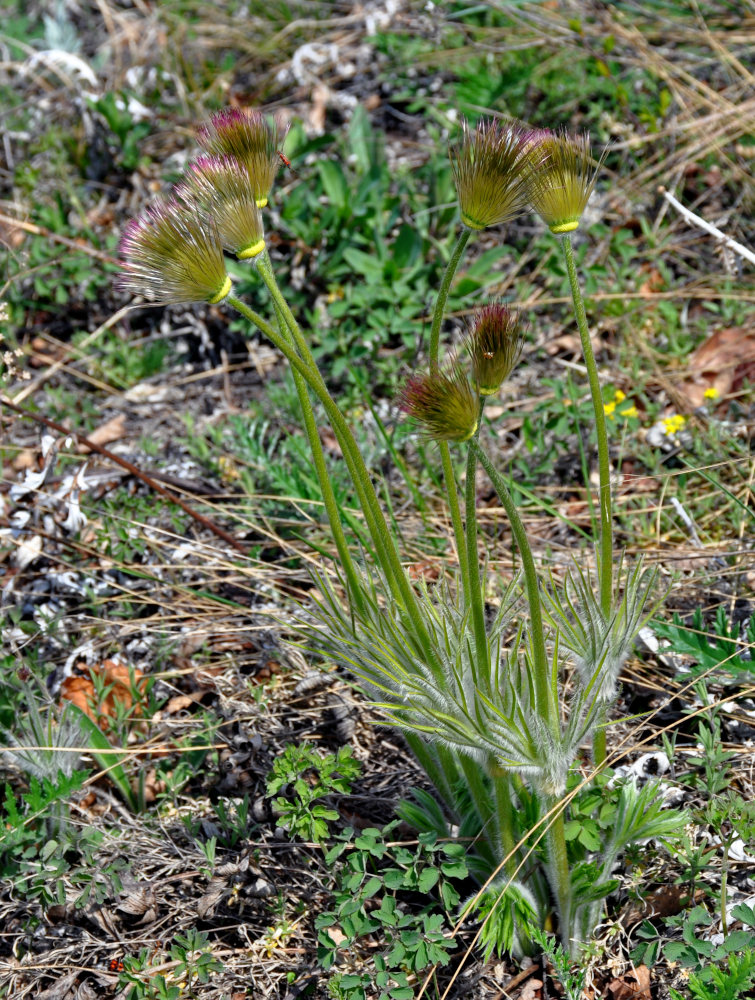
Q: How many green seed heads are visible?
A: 7